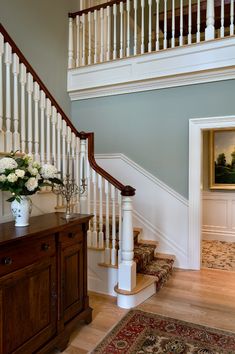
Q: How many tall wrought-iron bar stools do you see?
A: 0